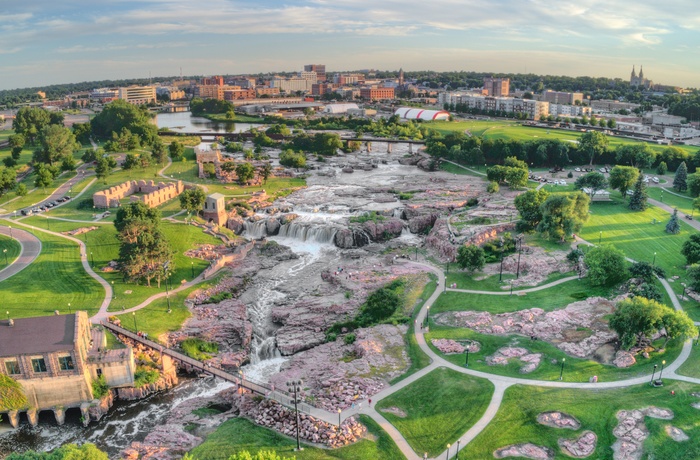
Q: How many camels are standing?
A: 0